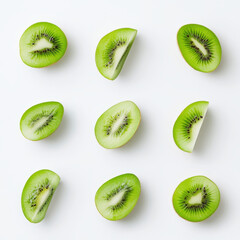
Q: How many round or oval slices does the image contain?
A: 6